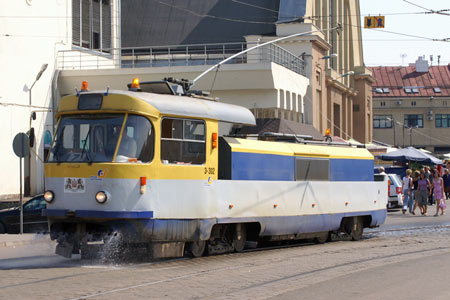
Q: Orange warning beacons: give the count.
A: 3